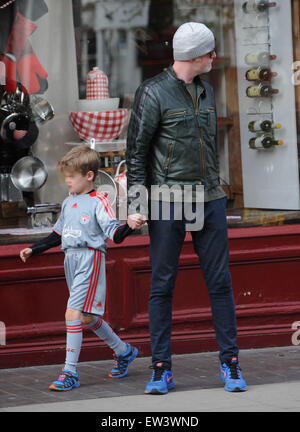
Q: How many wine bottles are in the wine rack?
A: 6